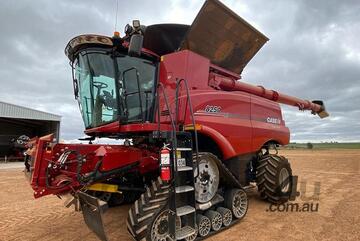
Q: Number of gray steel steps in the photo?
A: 5